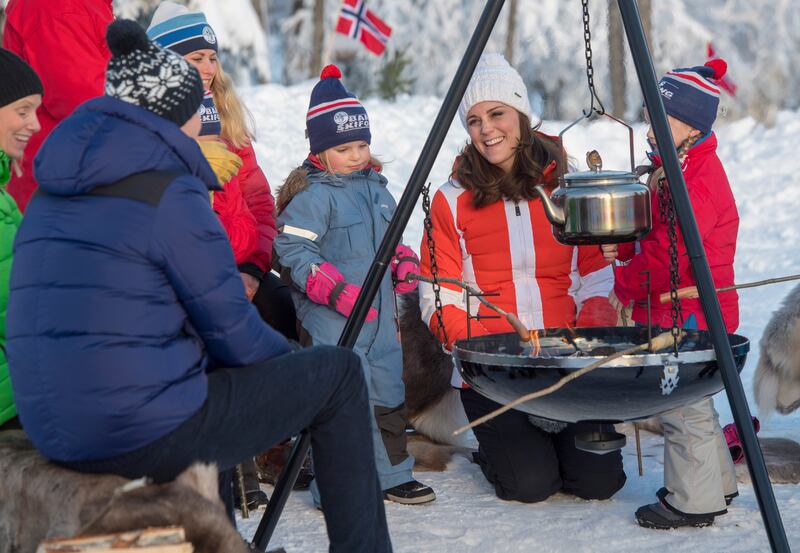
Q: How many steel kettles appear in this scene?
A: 1